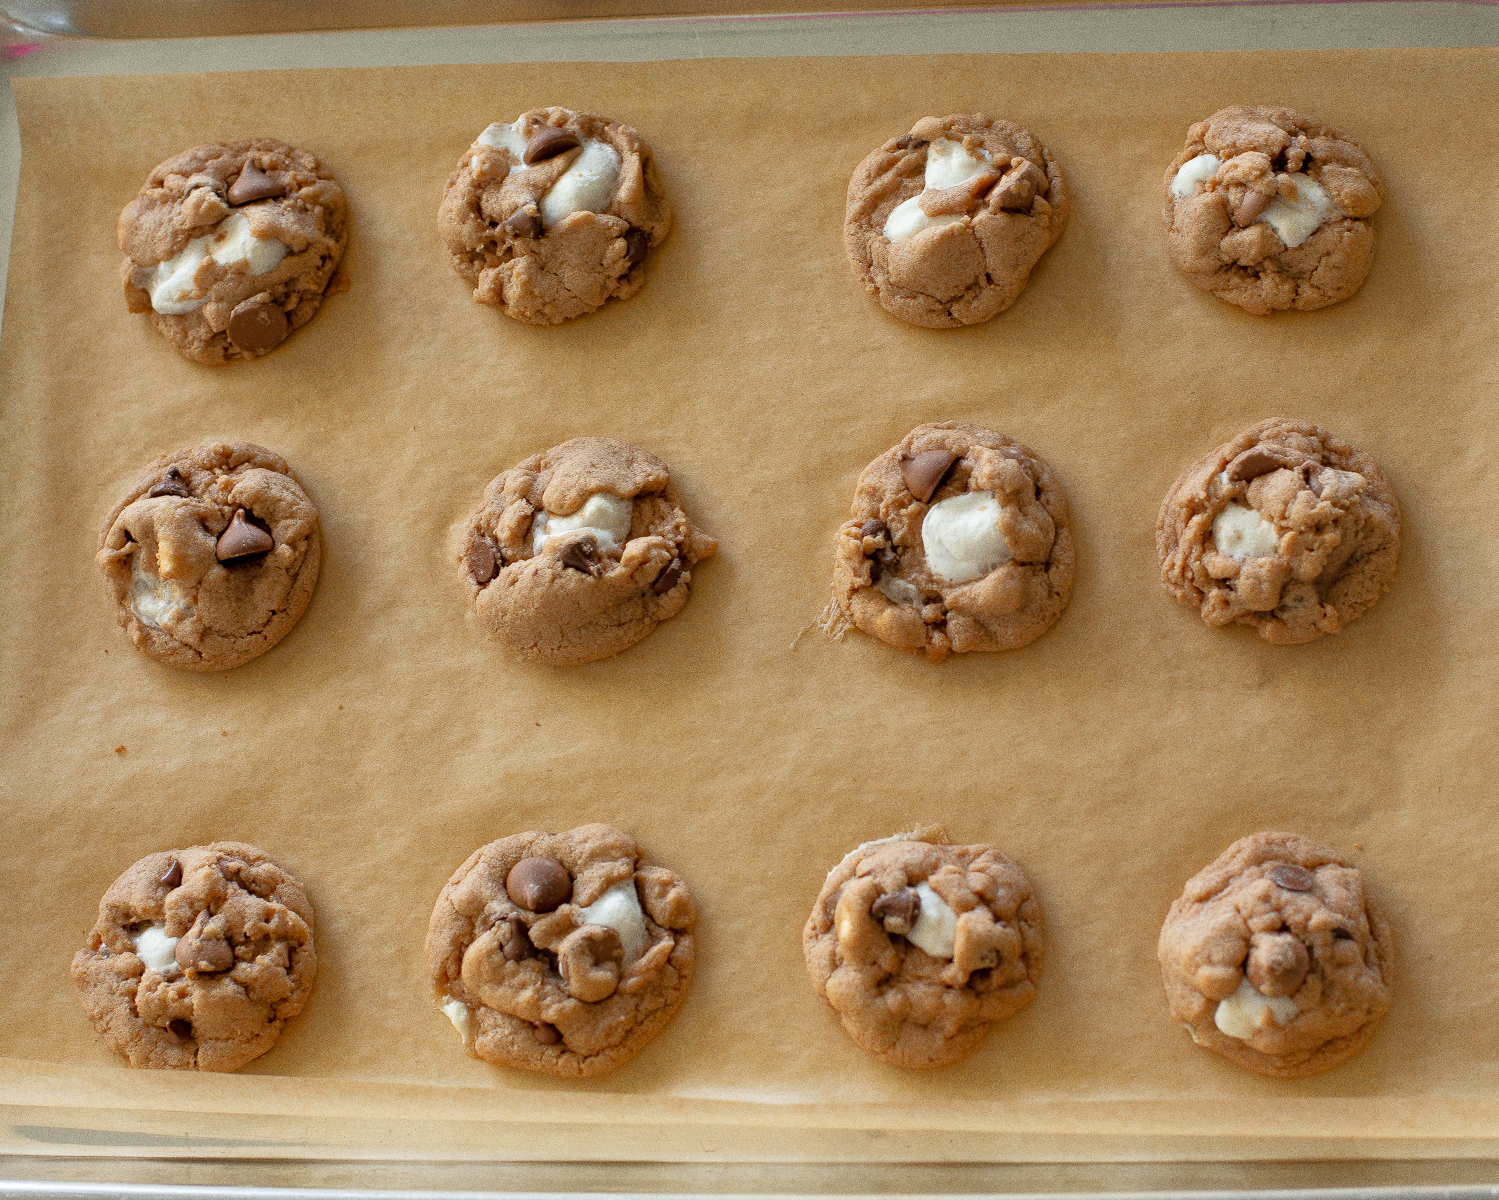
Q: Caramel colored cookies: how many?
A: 12